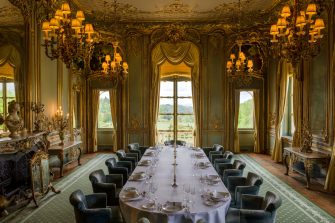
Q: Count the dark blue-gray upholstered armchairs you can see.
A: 11